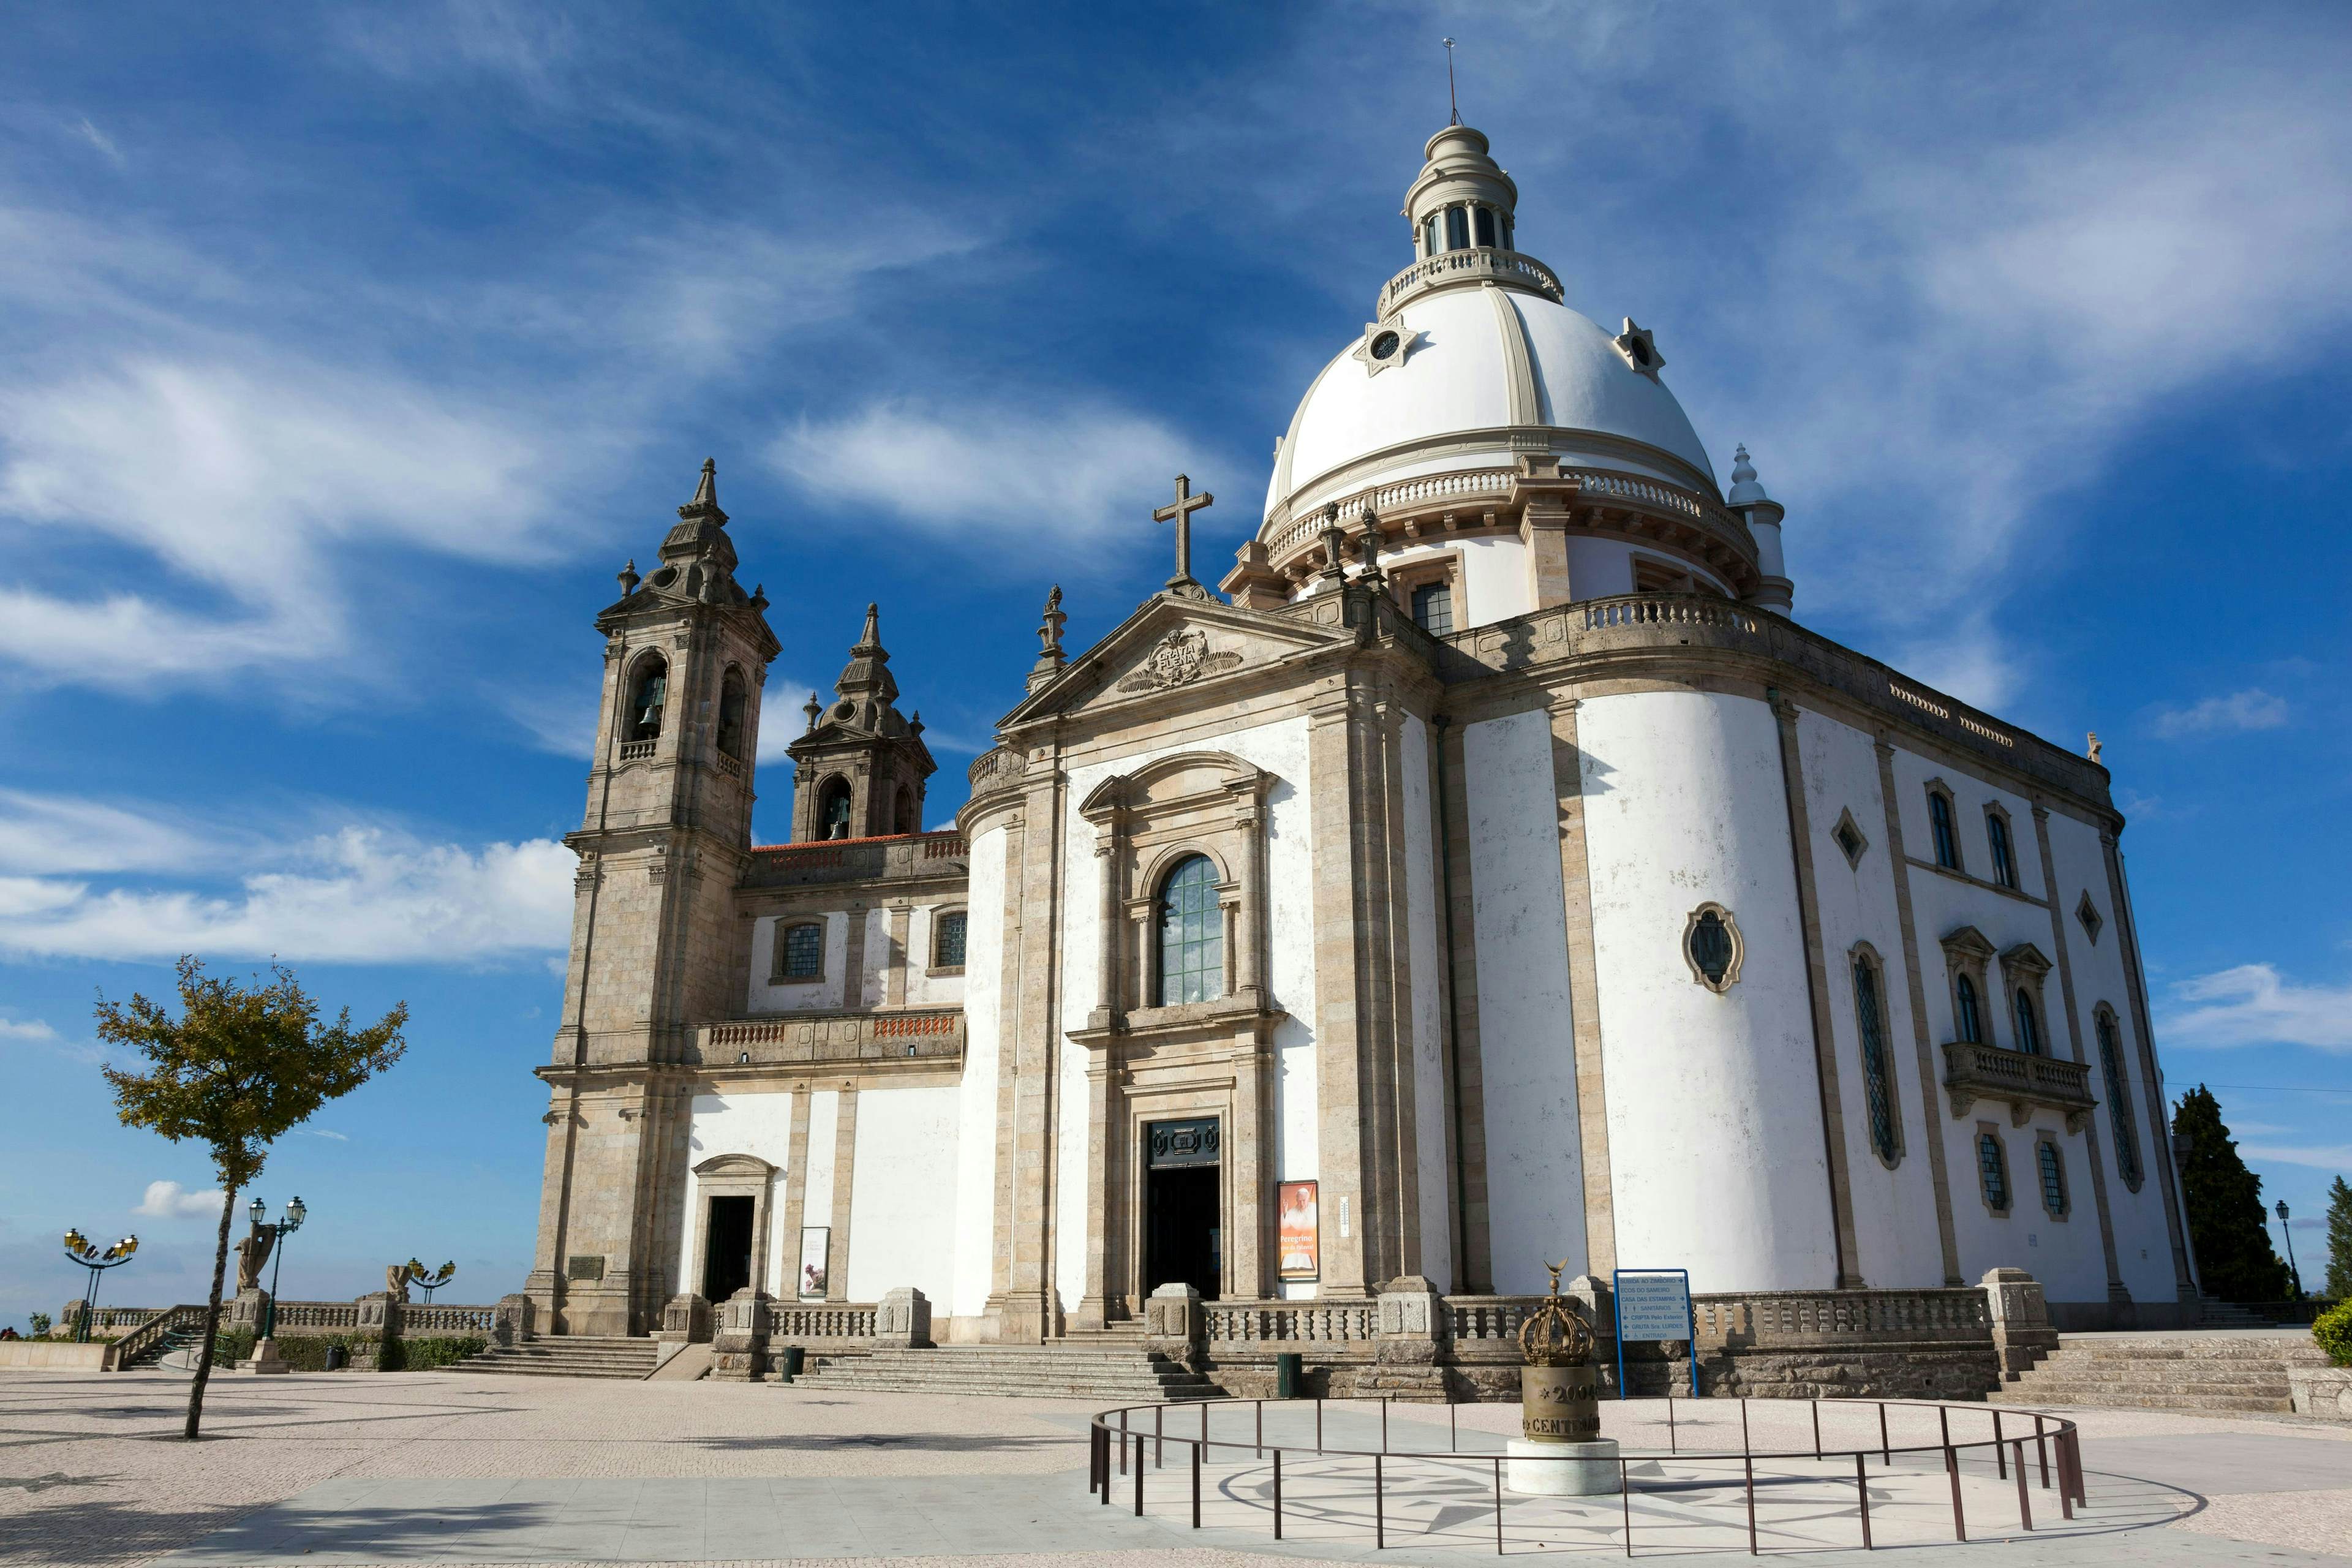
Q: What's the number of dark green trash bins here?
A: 2